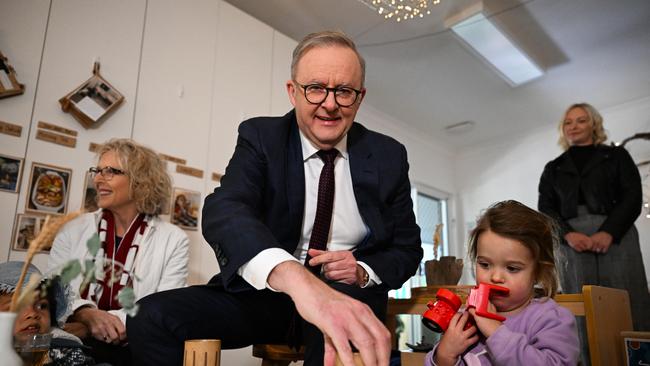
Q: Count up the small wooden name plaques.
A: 7